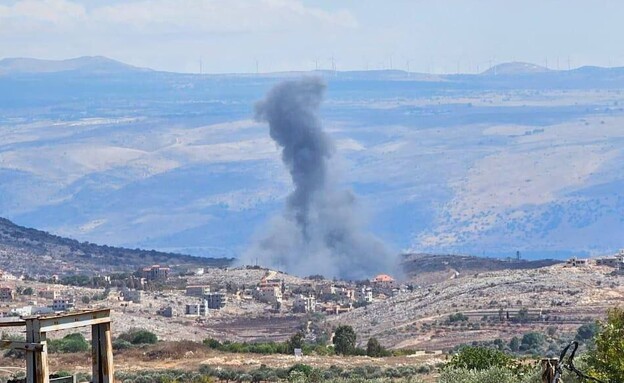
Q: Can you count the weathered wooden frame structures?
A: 1